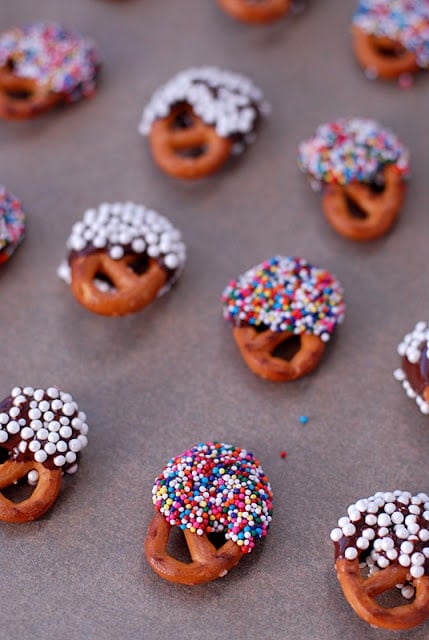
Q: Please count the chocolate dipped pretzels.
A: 12